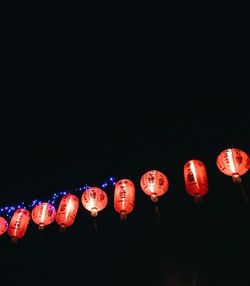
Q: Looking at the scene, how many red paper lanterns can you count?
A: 9